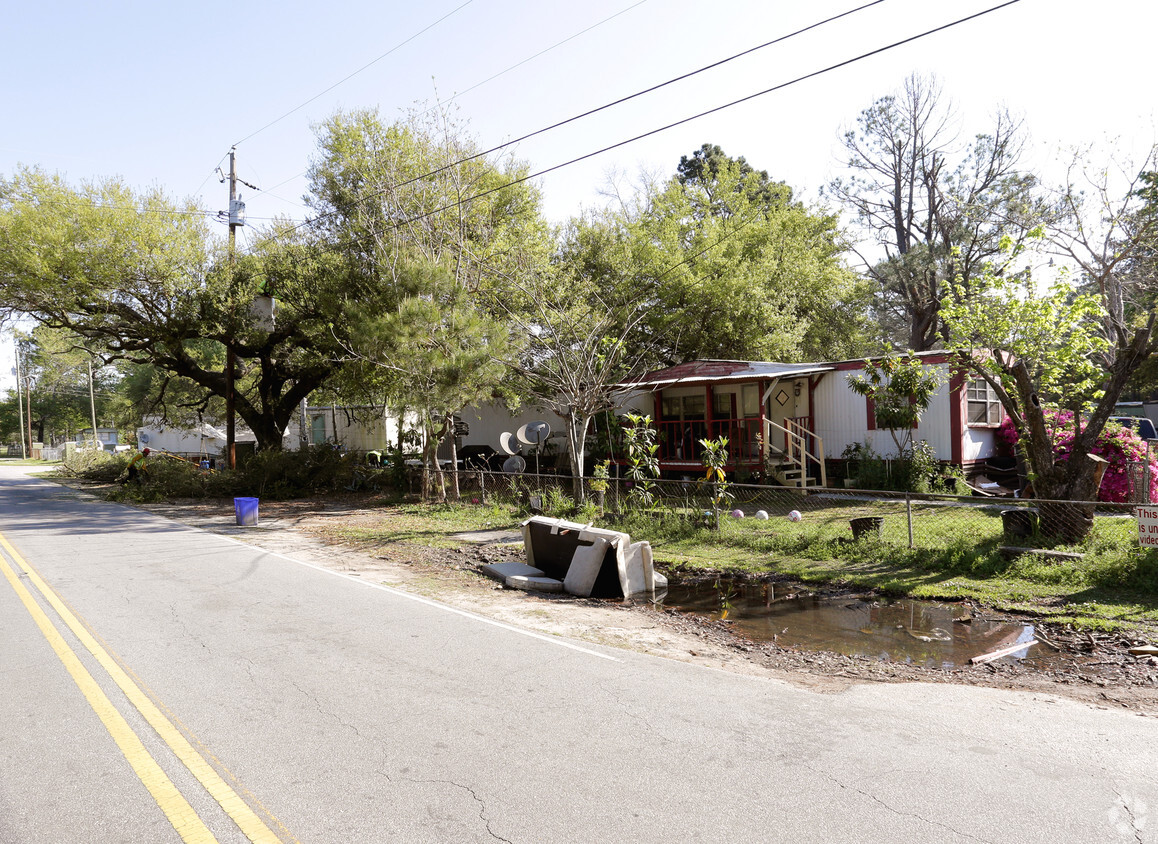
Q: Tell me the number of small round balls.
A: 3